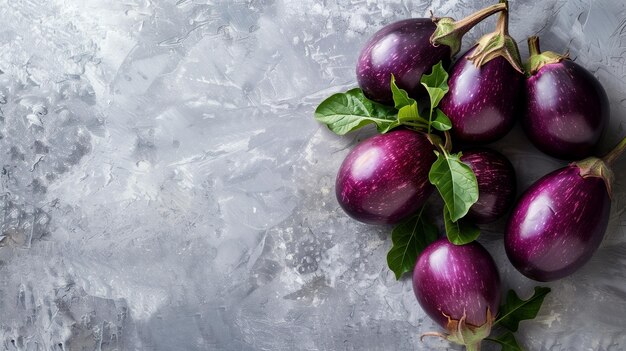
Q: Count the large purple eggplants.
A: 7